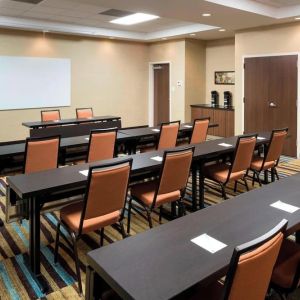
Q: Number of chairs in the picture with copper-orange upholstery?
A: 12